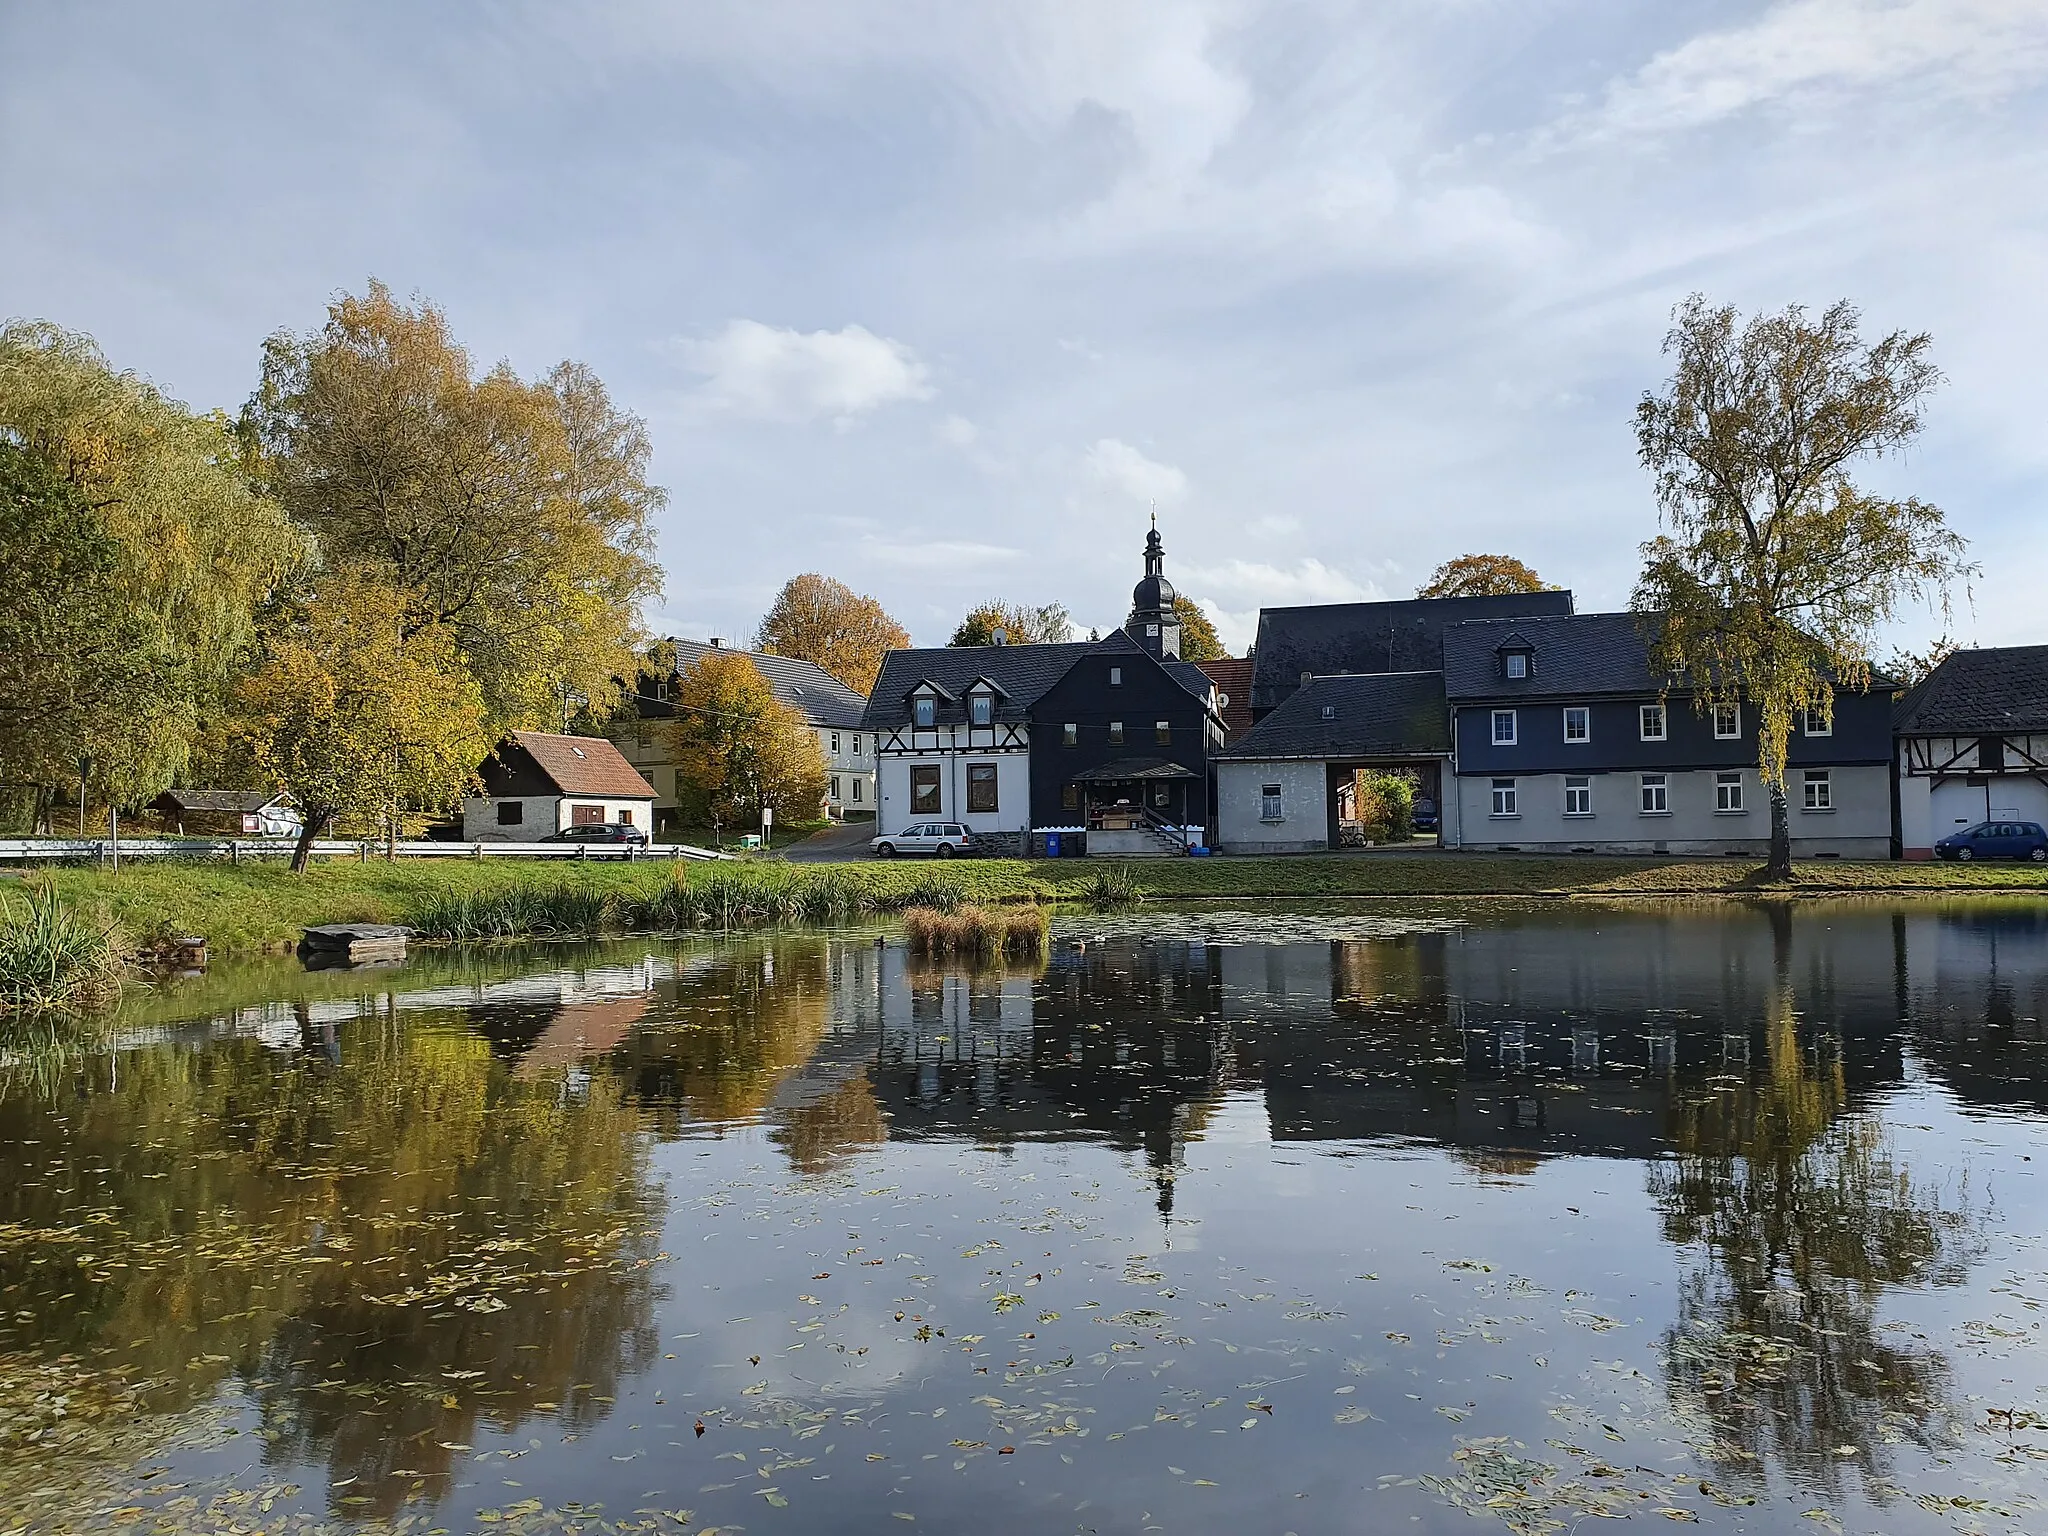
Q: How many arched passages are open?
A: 1